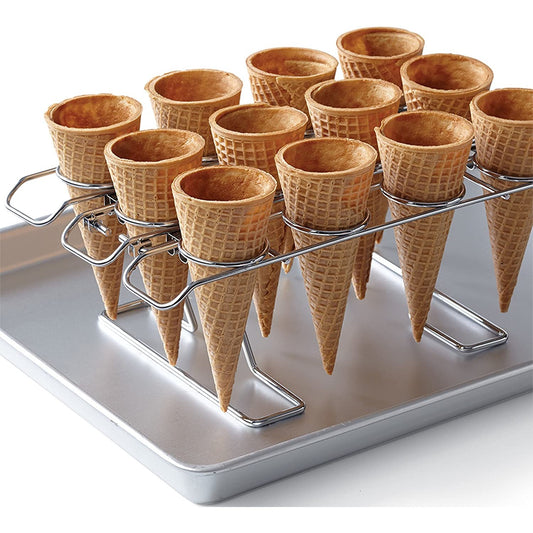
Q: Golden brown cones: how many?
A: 12